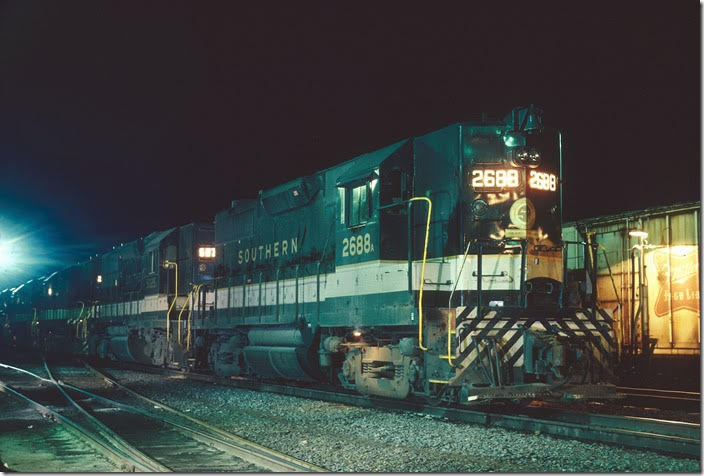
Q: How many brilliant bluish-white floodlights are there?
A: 1